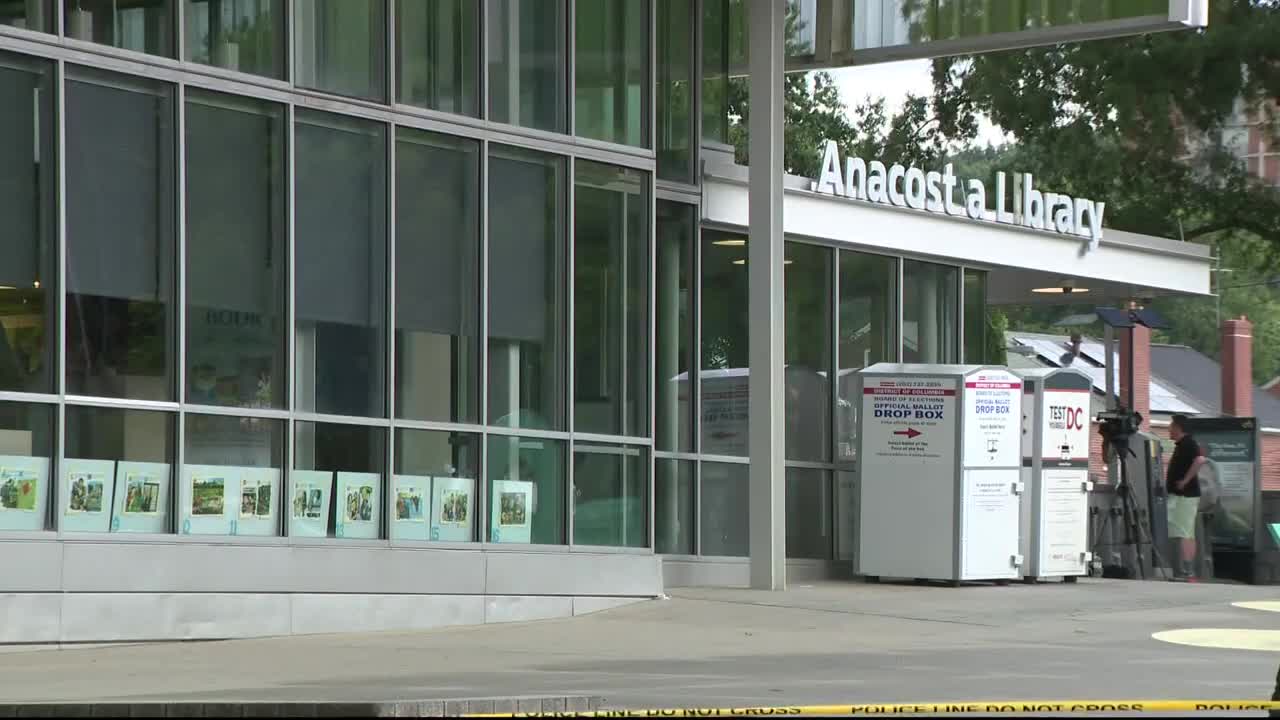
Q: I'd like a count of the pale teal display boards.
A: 10